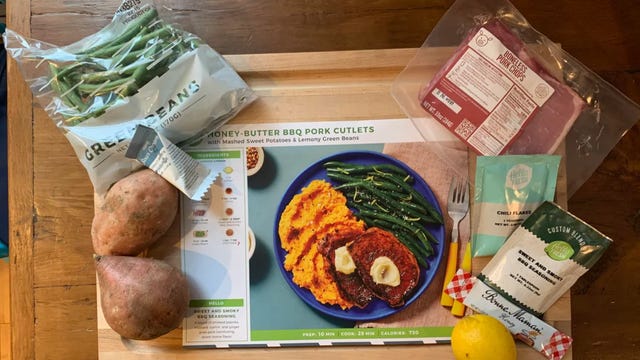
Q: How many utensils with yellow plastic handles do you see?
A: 2